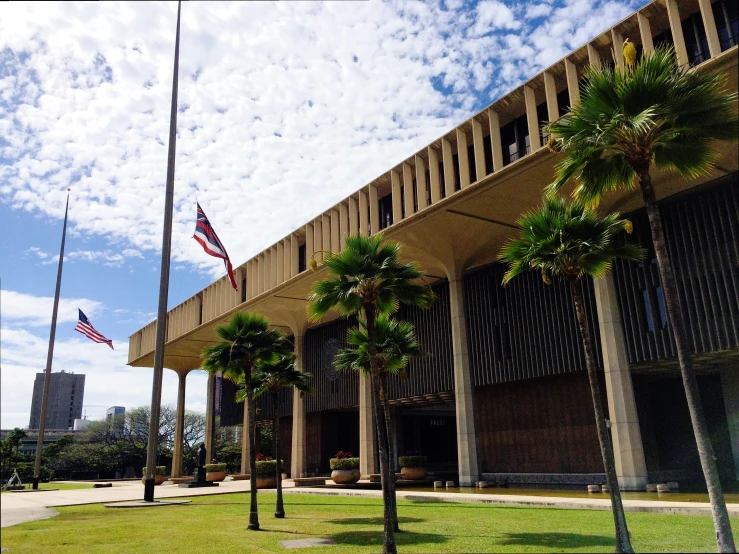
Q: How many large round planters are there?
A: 5